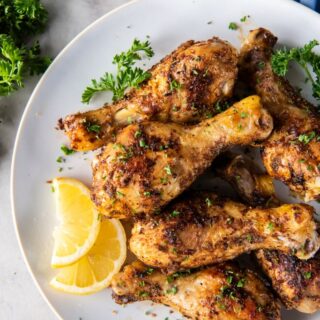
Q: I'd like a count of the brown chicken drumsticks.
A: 6